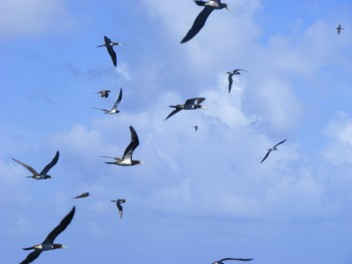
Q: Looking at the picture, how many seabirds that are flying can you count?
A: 15